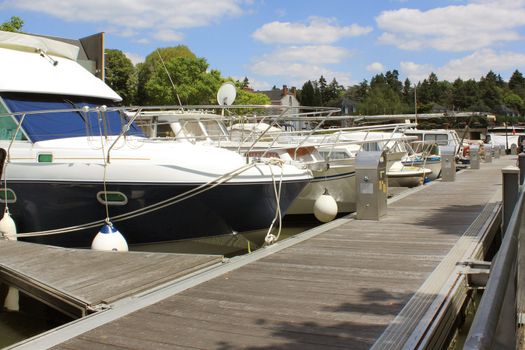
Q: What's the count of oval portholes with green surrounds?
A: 2